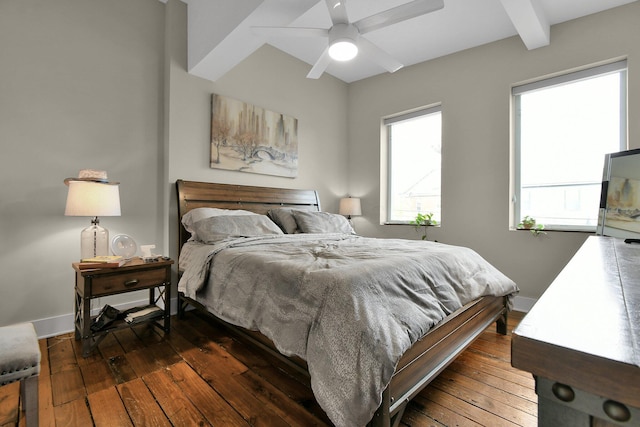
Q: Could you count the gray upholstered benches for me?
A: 1